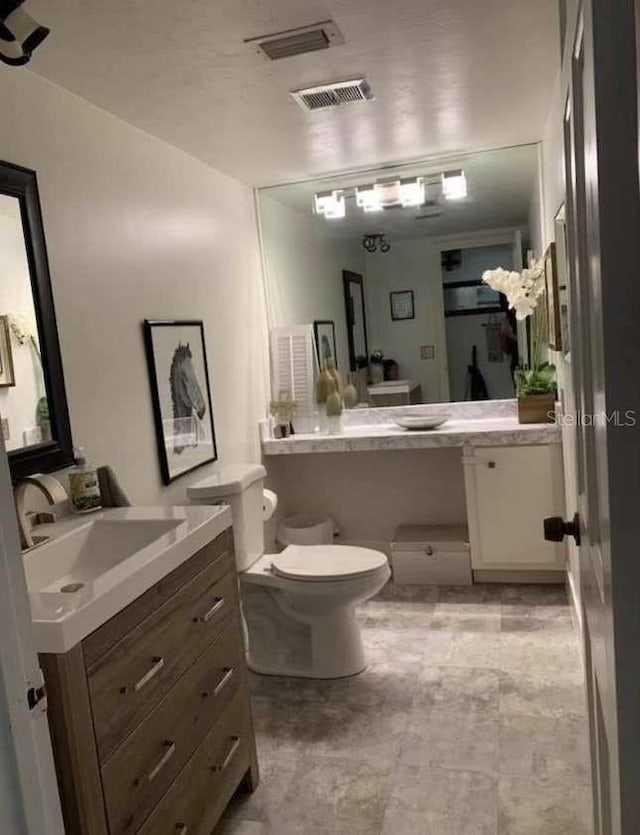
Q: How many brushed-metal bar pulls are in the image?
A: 6